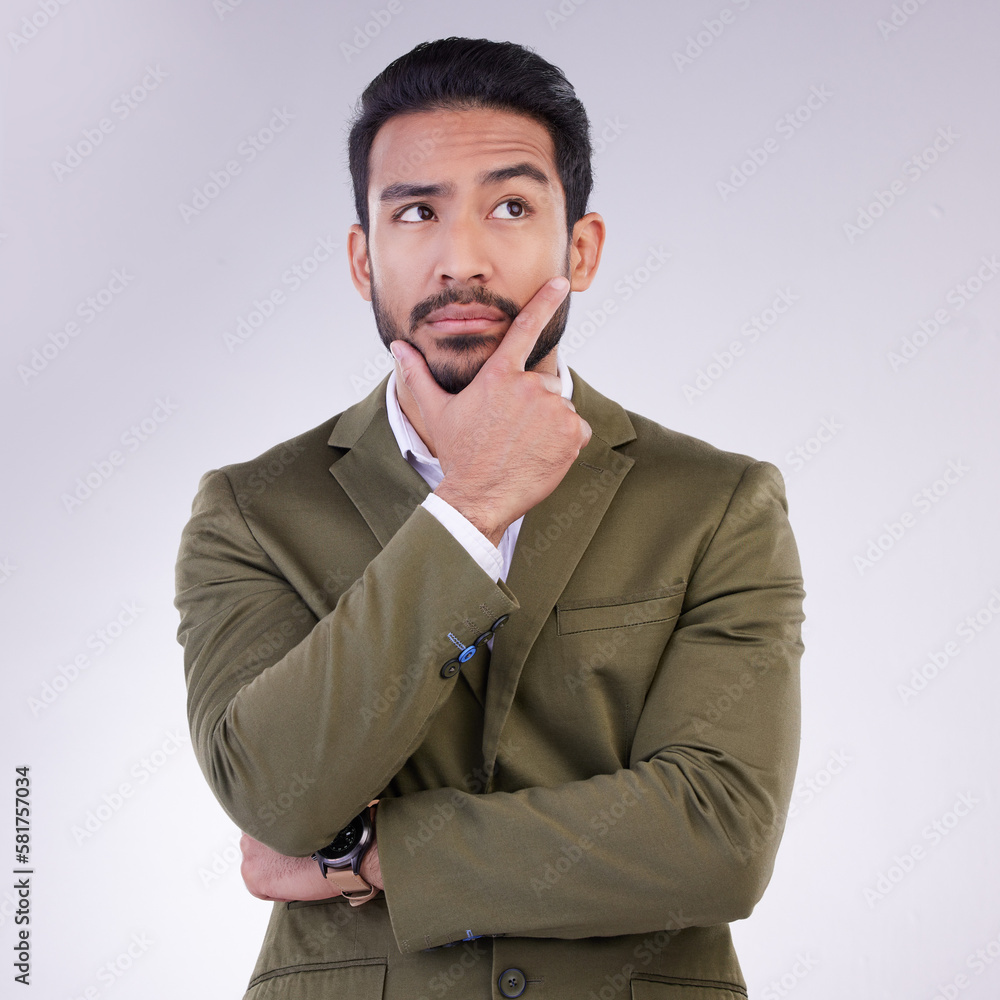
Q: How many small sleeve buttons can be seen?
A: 4